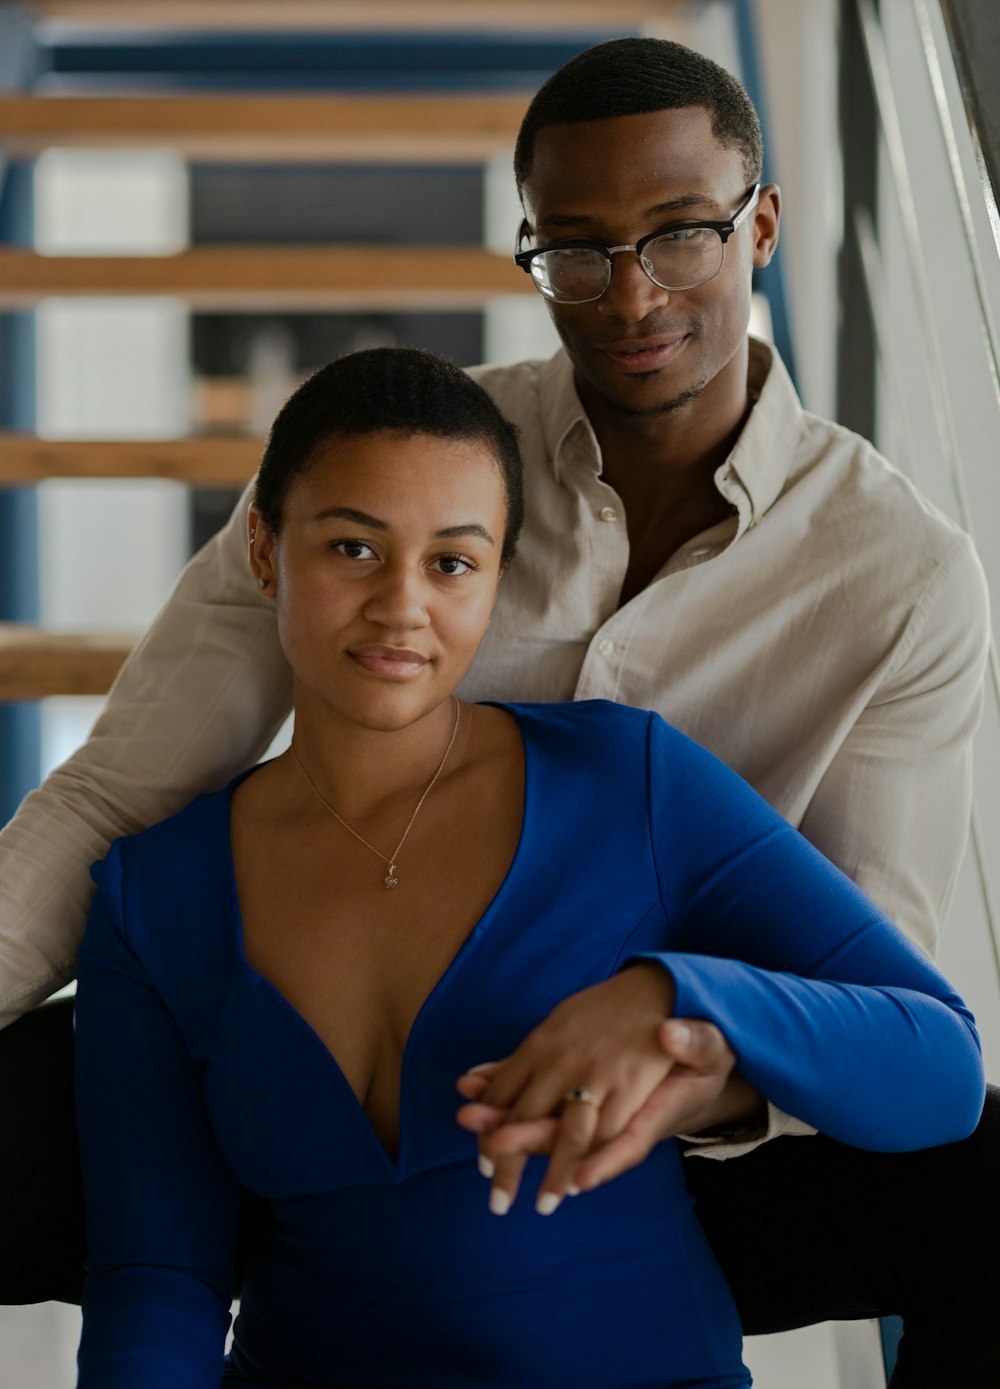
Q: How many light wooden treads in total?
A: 5